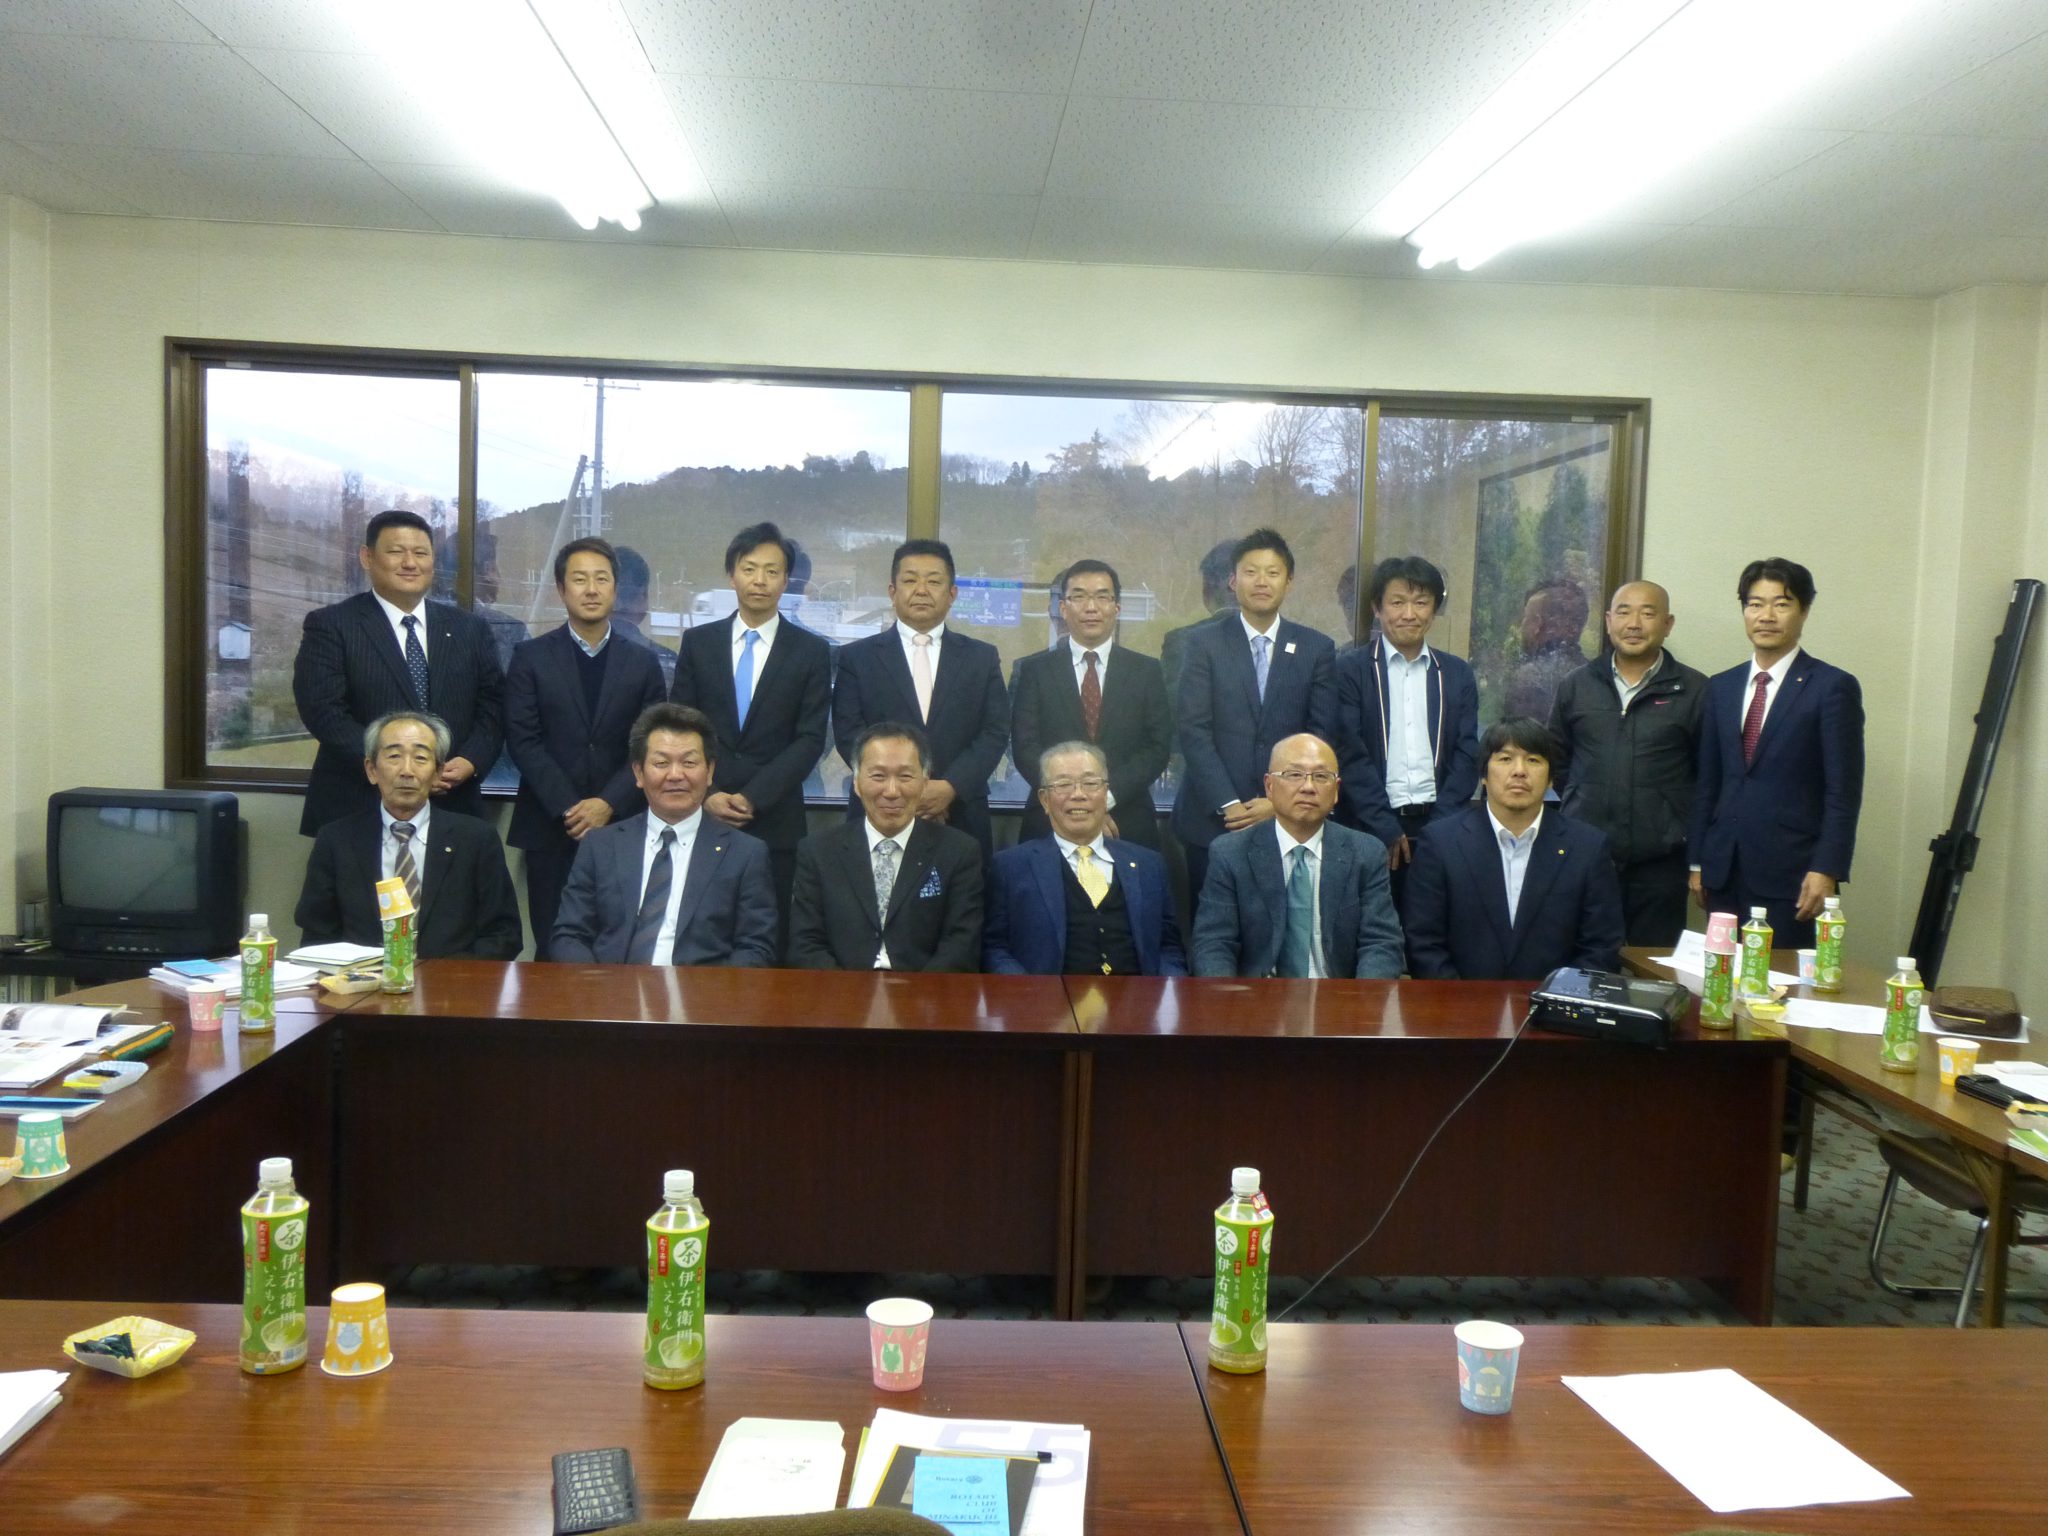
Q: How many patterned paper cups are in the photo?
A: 9